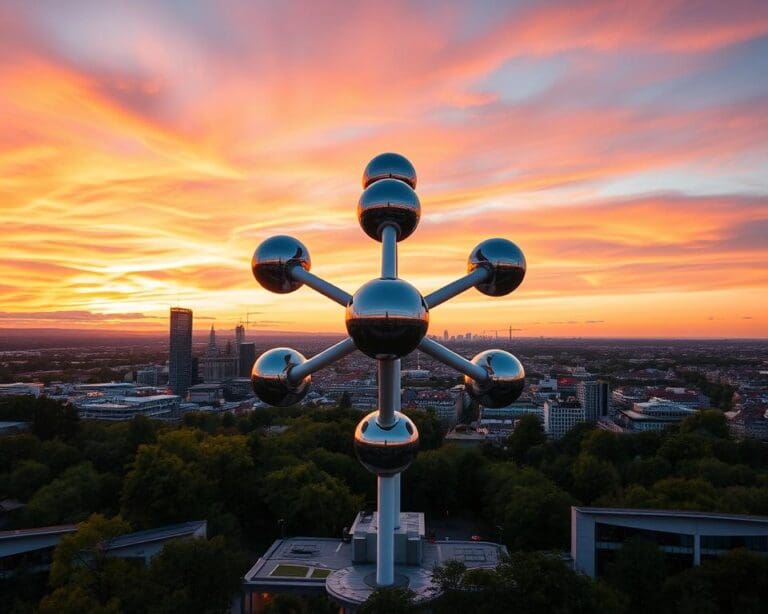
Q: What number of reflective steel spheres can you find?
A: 8